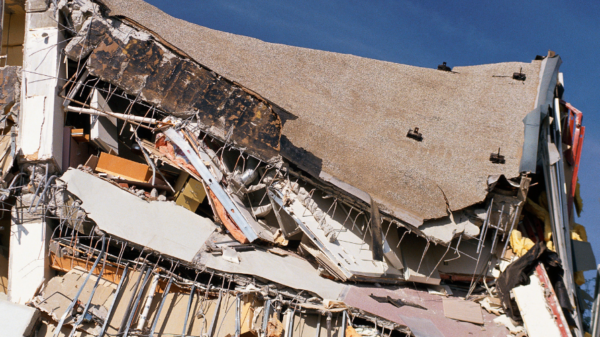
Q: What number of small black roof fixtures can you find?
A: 4